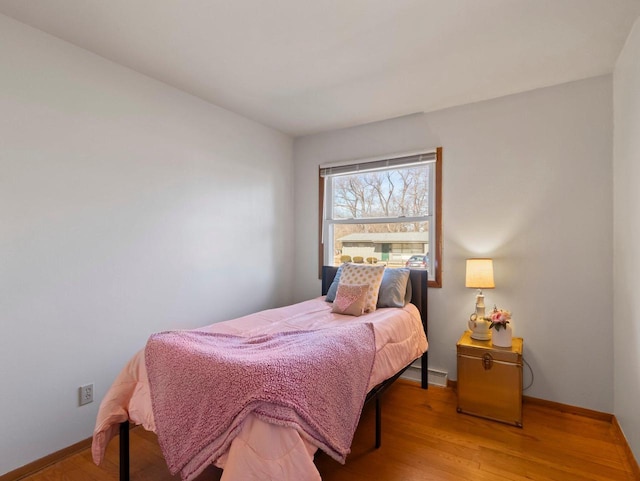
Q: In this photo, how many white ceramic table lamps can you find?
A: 1